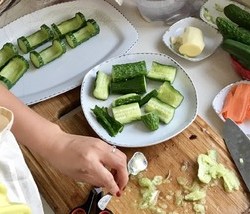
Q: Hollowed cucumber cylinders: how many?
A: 6